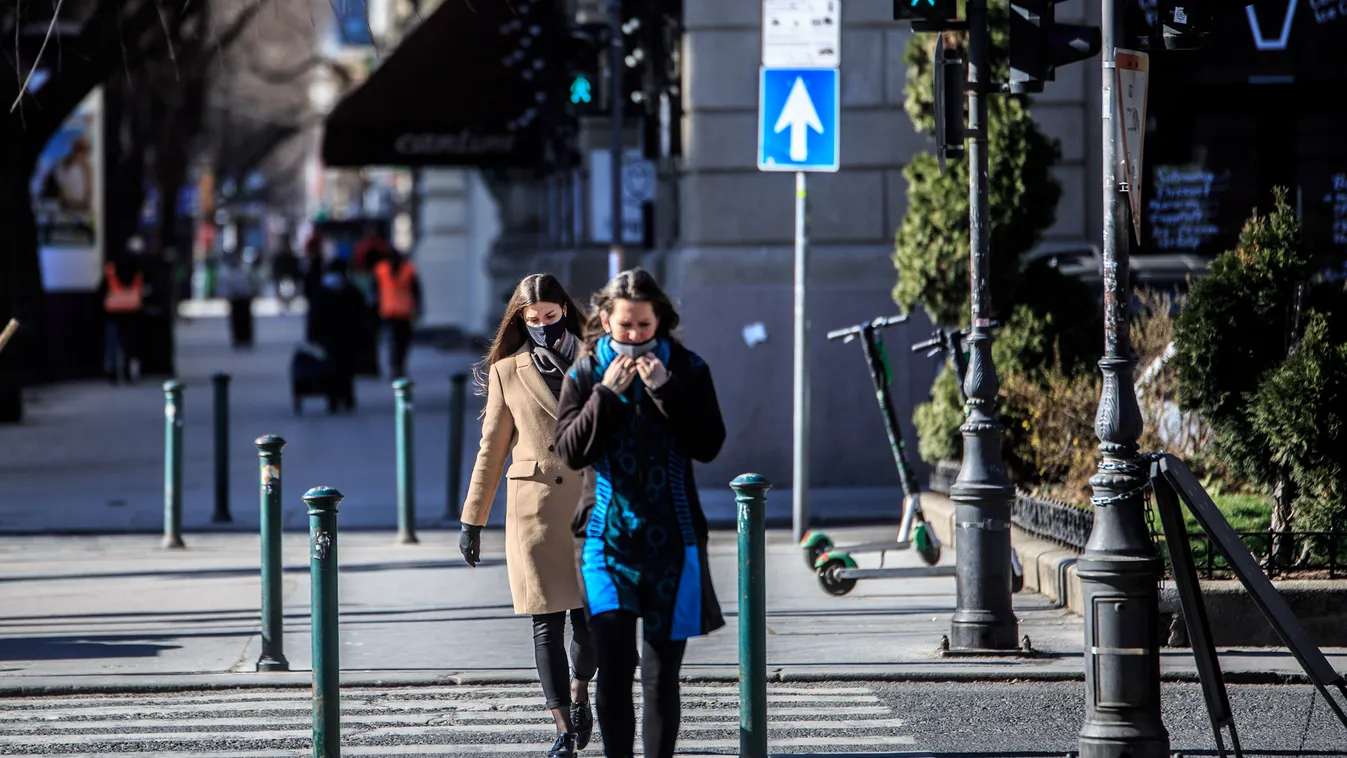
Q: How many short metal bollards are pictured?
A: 7